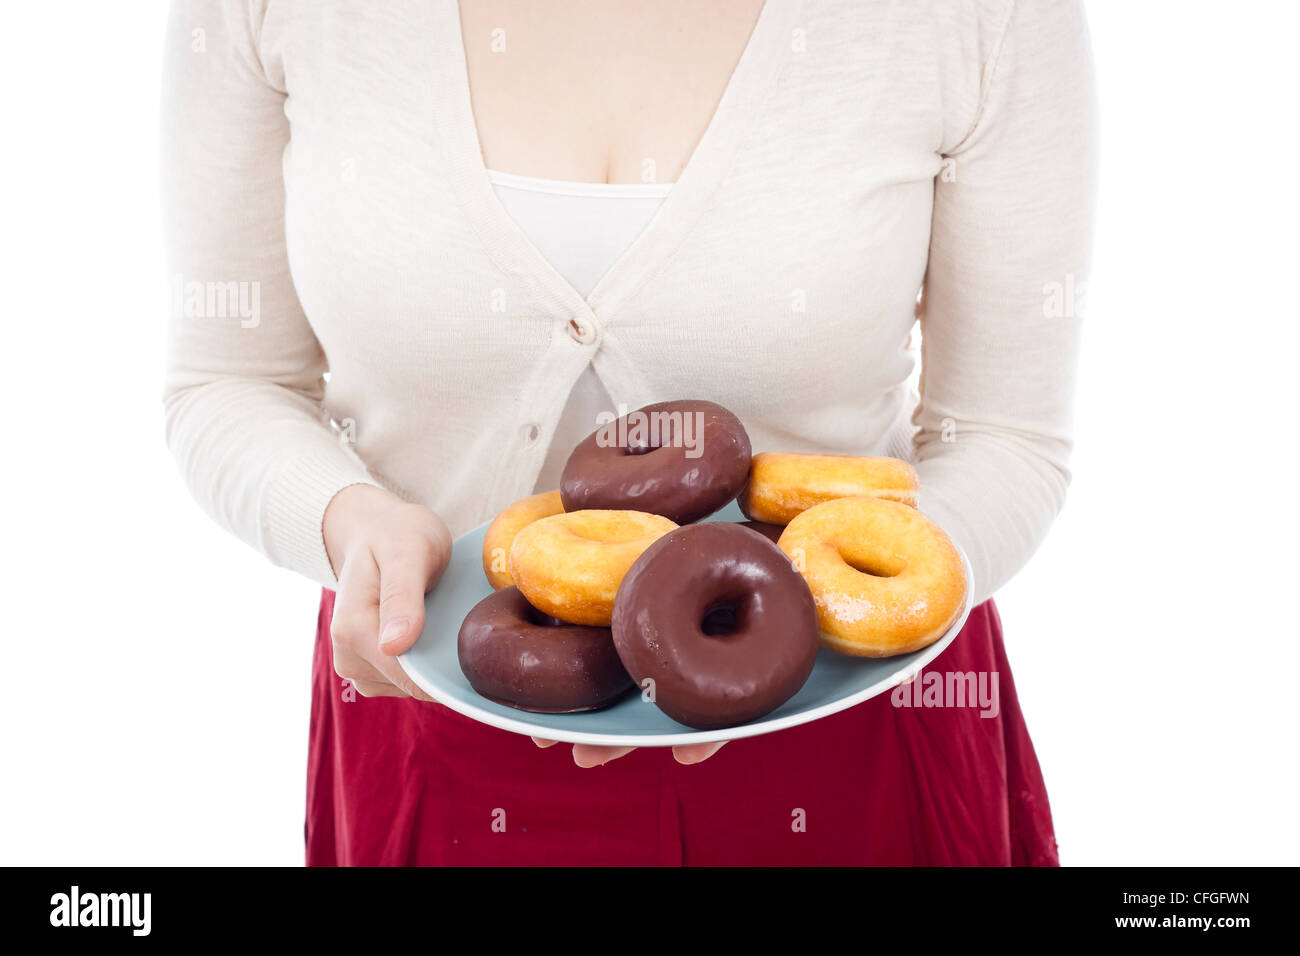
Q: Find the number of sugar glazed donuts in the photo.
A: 4